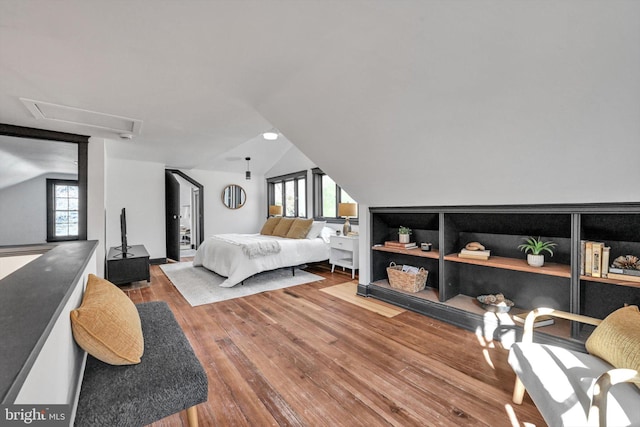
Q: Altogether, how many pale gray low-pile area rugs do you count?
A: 1